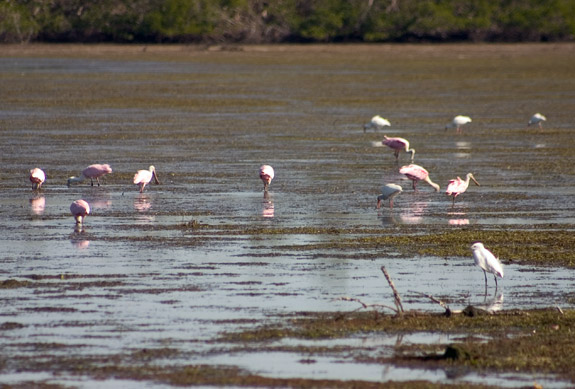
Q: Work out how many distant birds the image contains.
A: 3